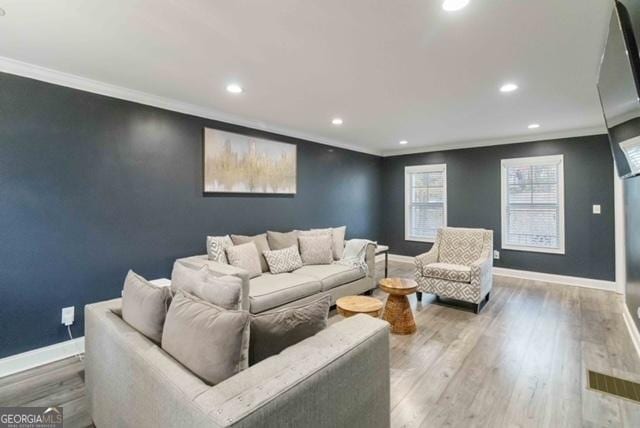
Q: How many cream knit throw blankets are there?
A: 1